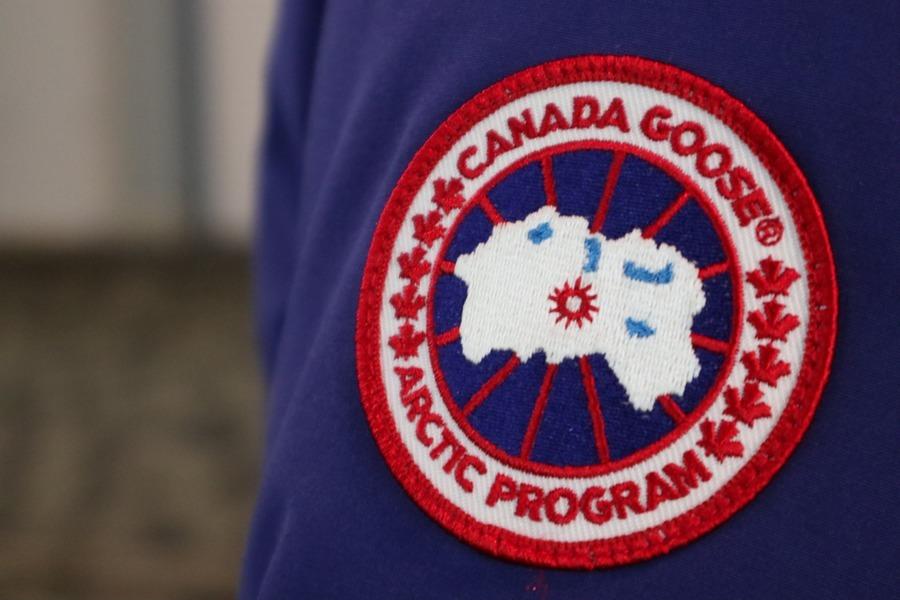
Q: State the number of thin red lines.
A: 12